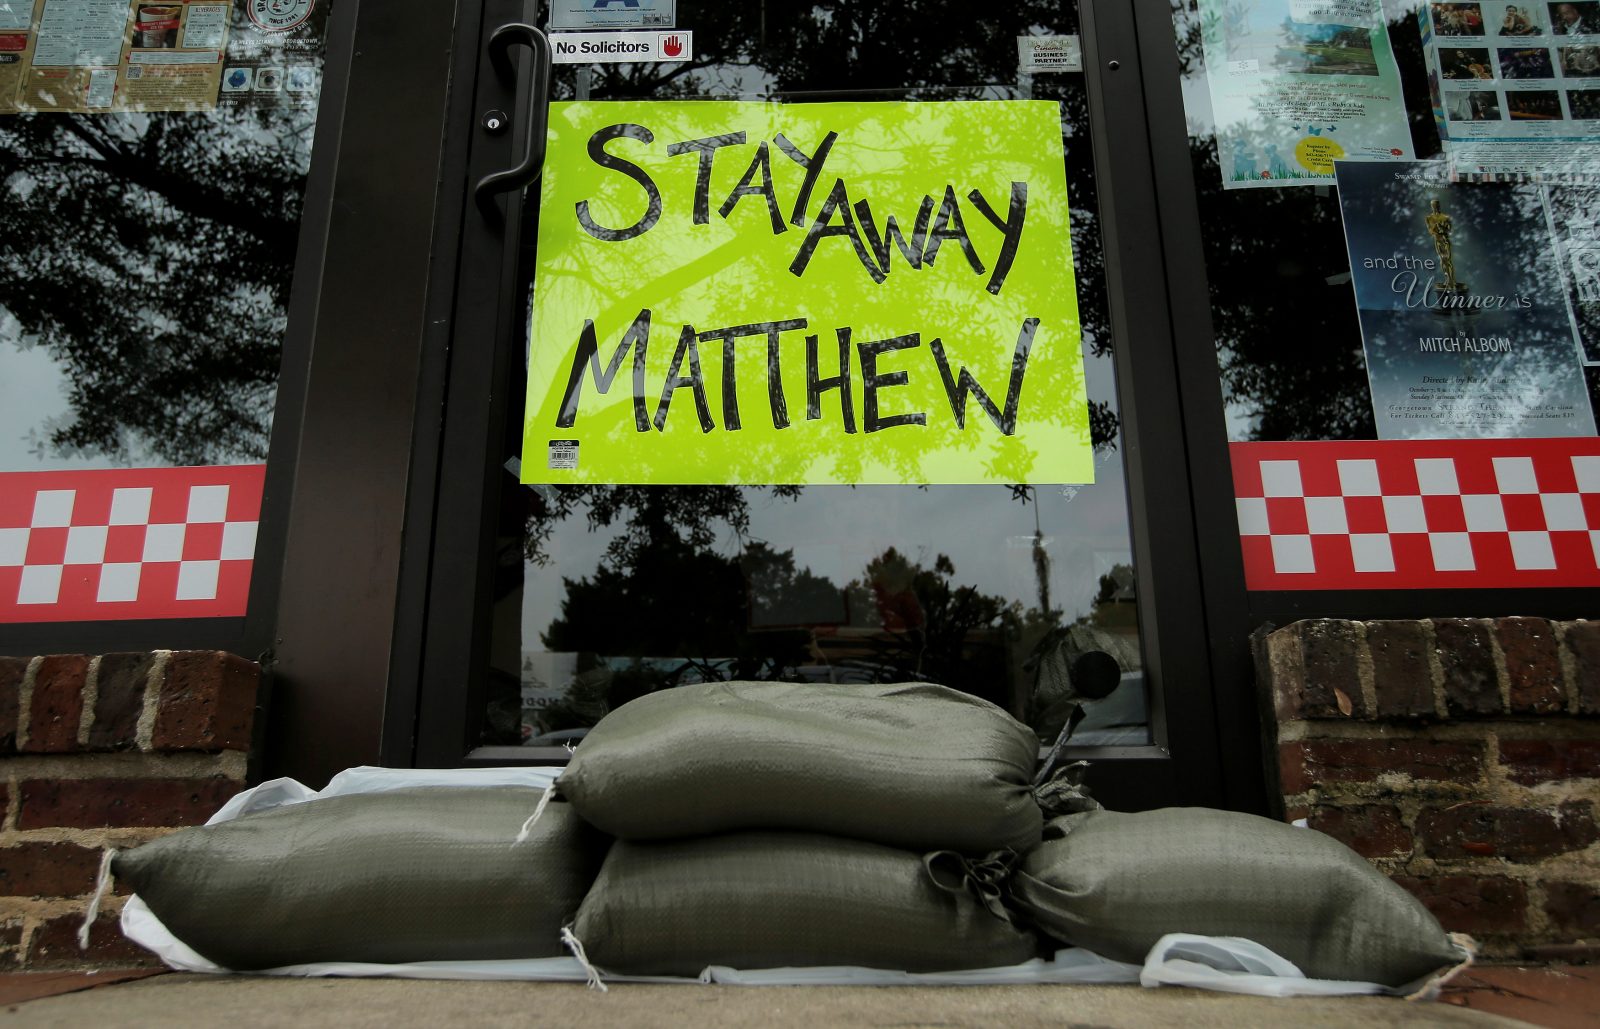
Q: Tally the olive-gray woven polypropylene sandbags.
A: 4